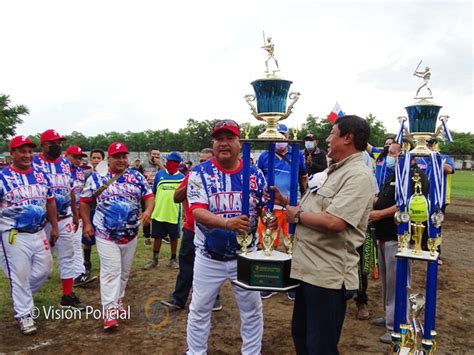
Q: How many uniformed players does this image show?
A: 5